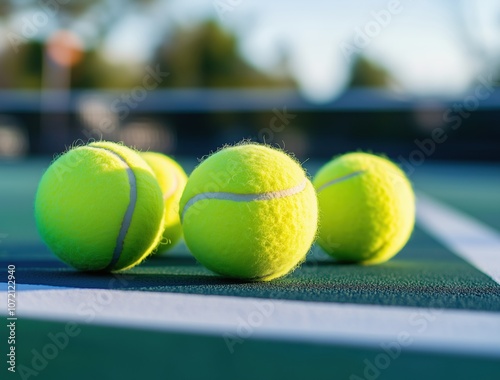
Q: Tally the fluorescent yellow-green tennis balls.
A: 4